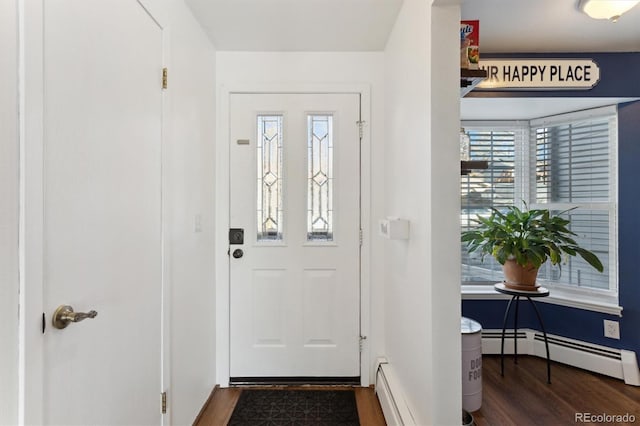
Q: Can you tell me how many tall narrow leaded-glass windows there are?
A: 2